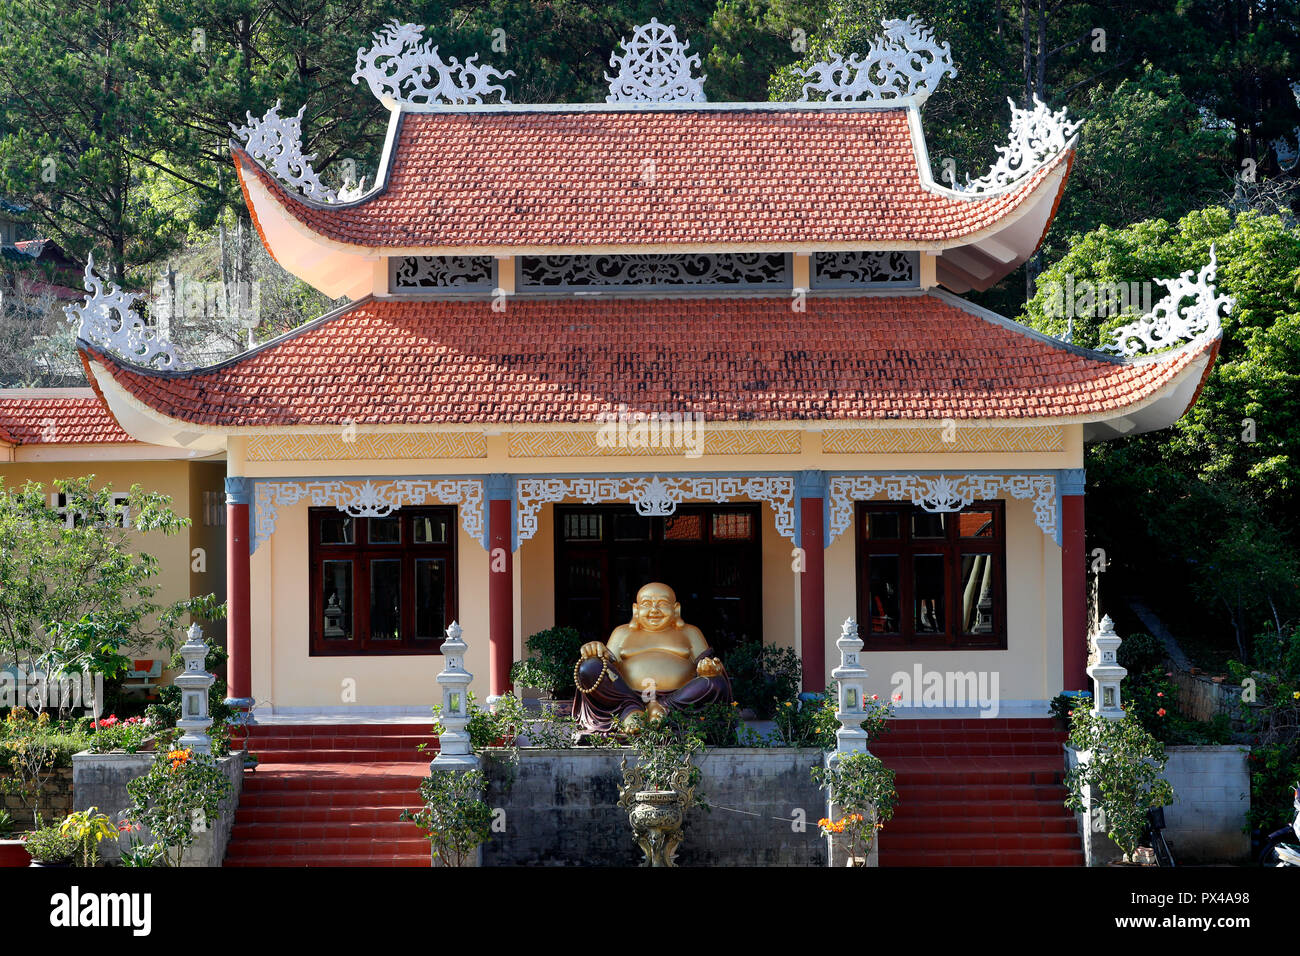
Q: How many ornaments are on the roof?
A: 7